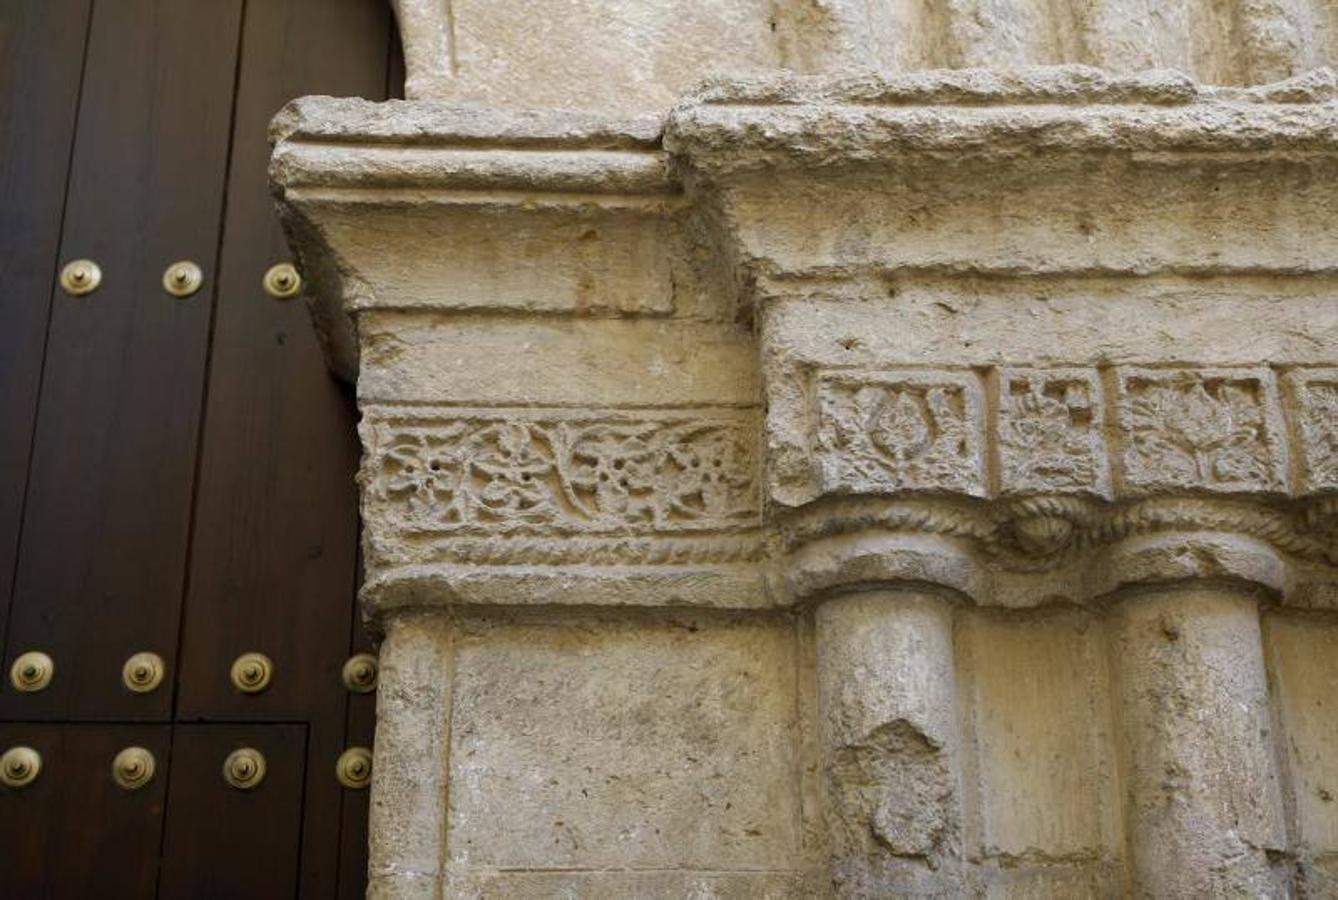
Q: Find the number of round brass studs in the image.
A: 11